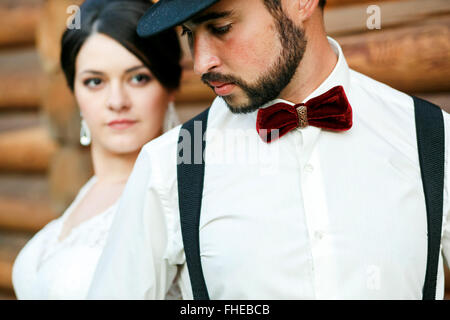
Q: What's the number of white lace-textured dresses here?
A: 1